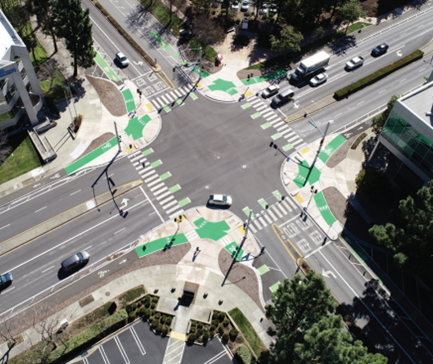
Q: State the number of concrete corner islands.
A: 4